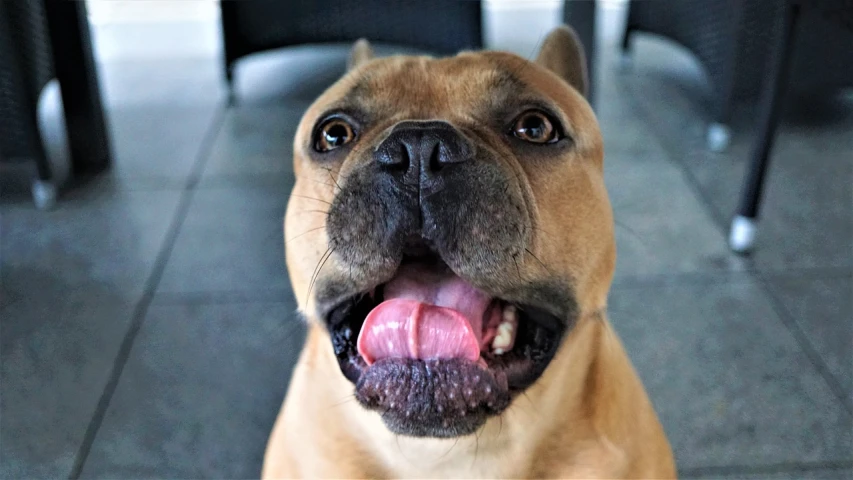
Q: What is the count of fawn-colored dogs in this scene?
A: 1